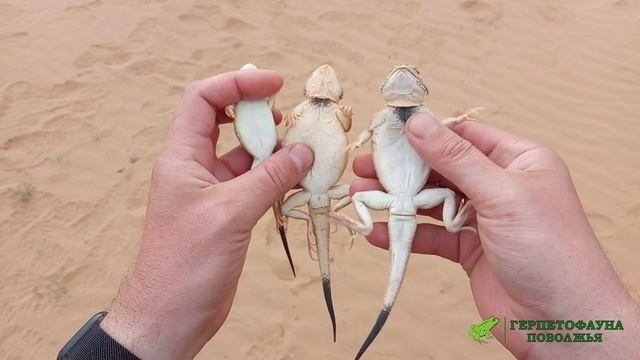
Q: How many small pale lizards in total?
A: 3